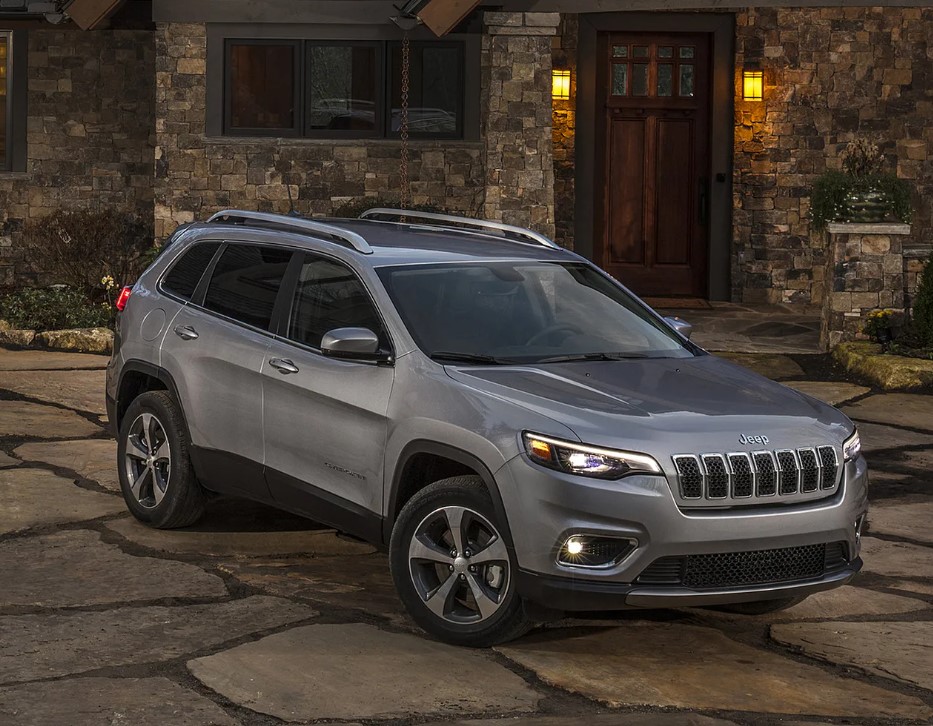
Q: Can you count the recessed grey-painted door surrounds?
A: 1